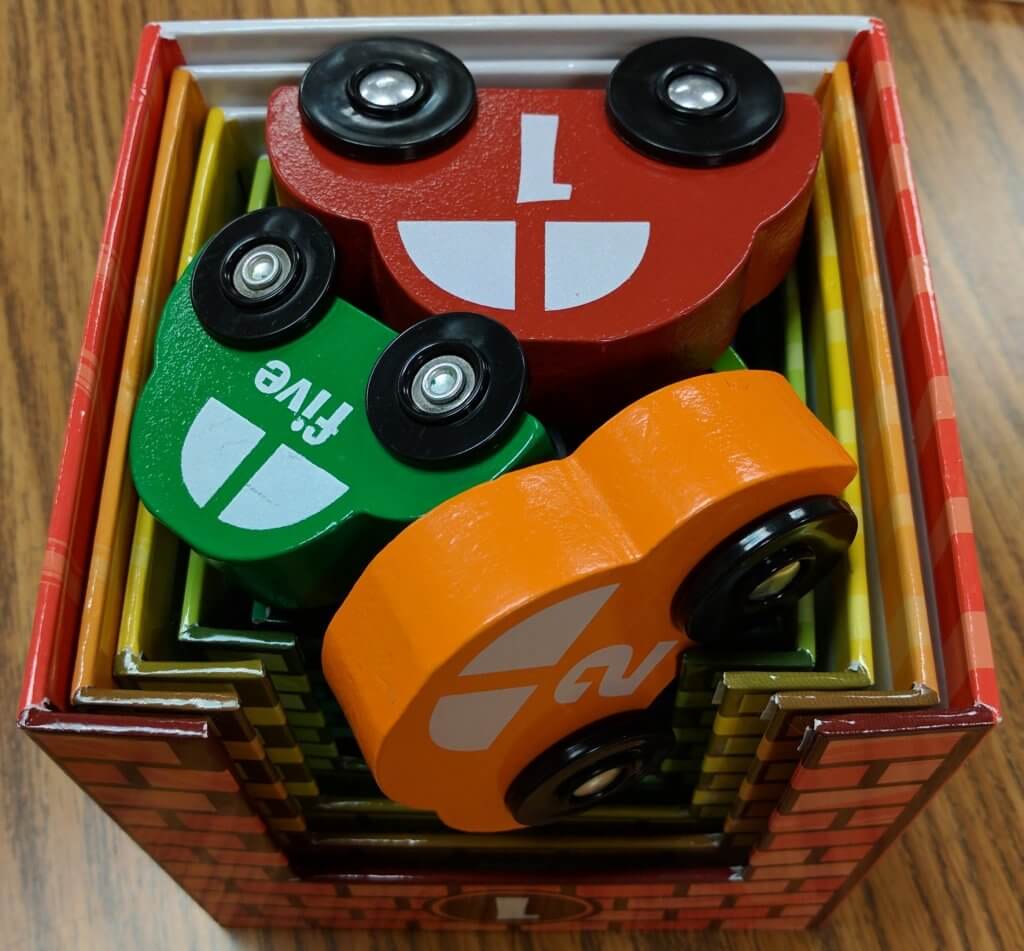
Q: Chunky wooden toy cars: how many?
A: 3